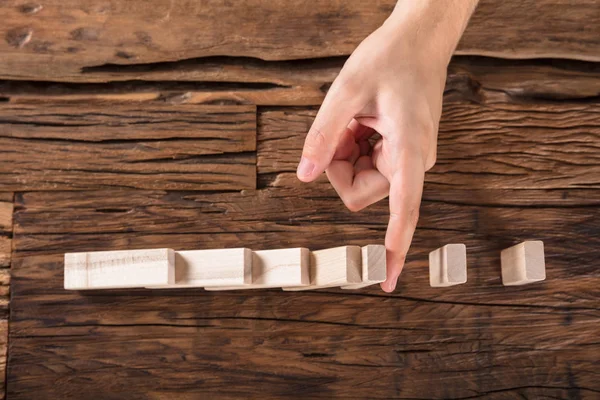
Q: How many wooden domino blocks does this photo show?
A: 7